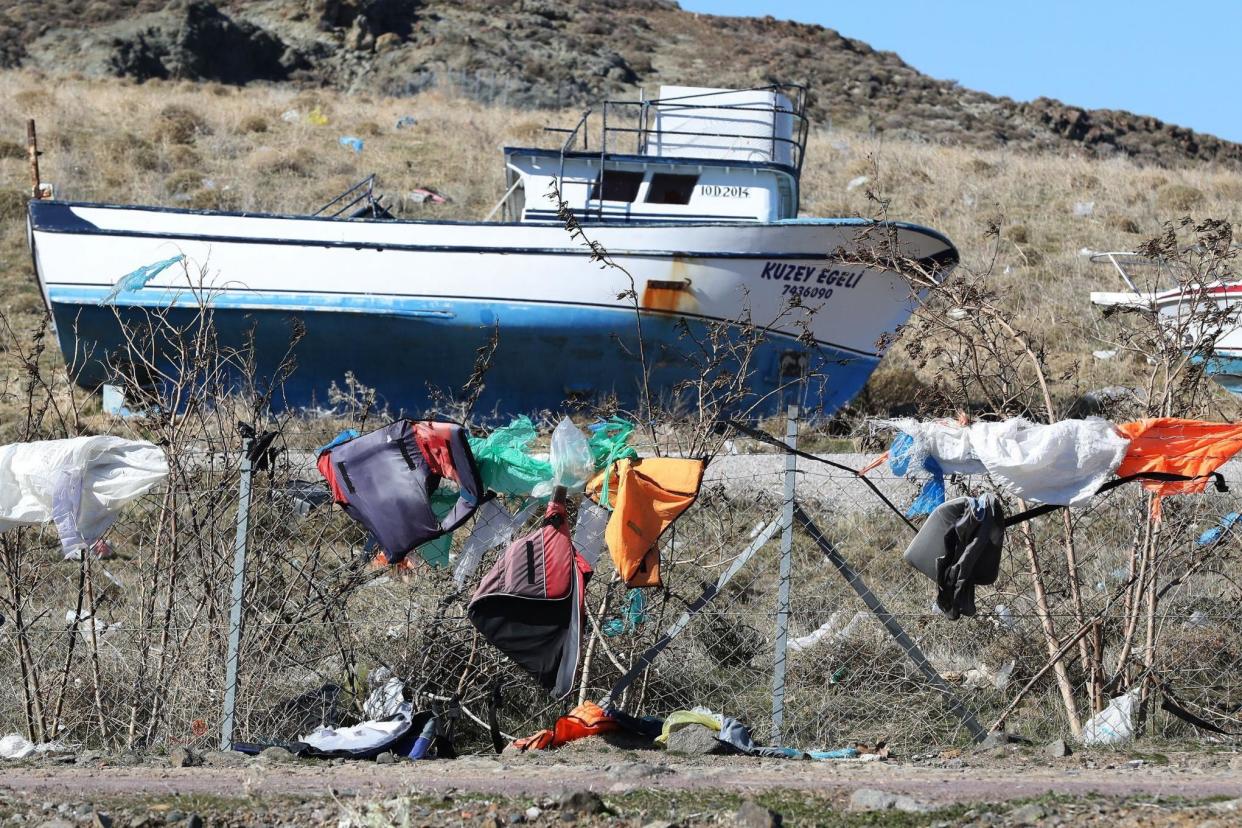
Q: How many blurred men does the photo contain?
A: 0